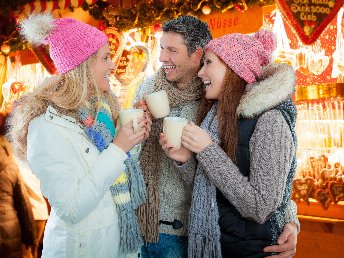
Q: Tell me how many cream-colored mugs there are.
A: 3